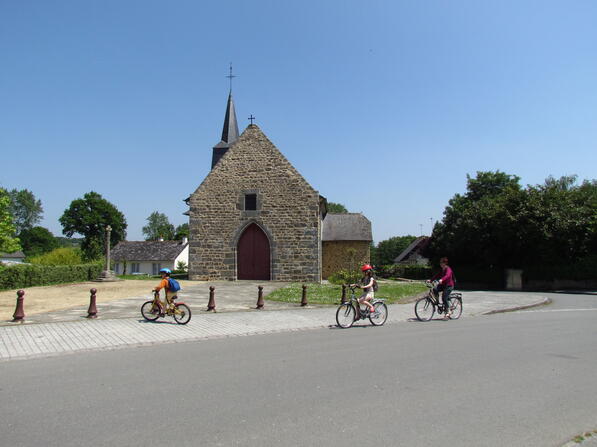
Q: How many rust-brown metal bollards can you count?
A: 6